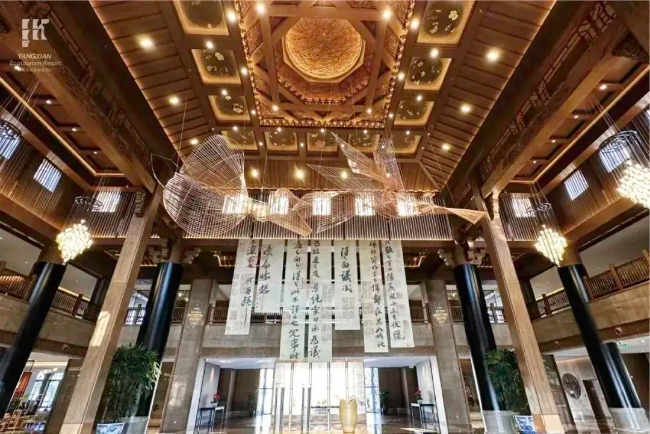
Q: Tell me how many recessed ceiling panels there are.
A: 11